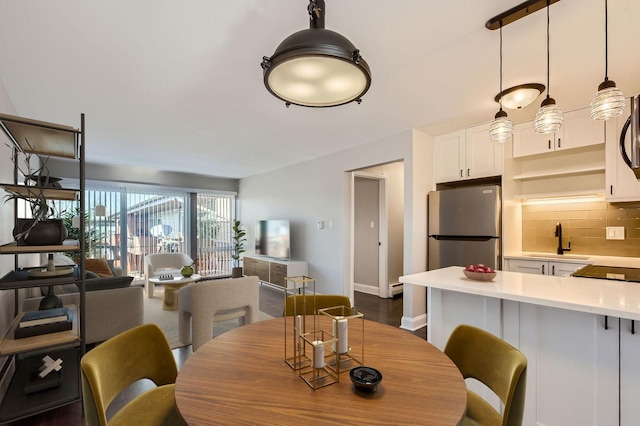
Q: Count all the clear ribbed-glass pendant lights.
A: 3